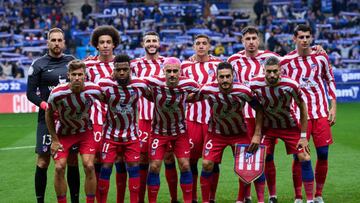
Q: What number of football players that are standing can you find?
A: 11